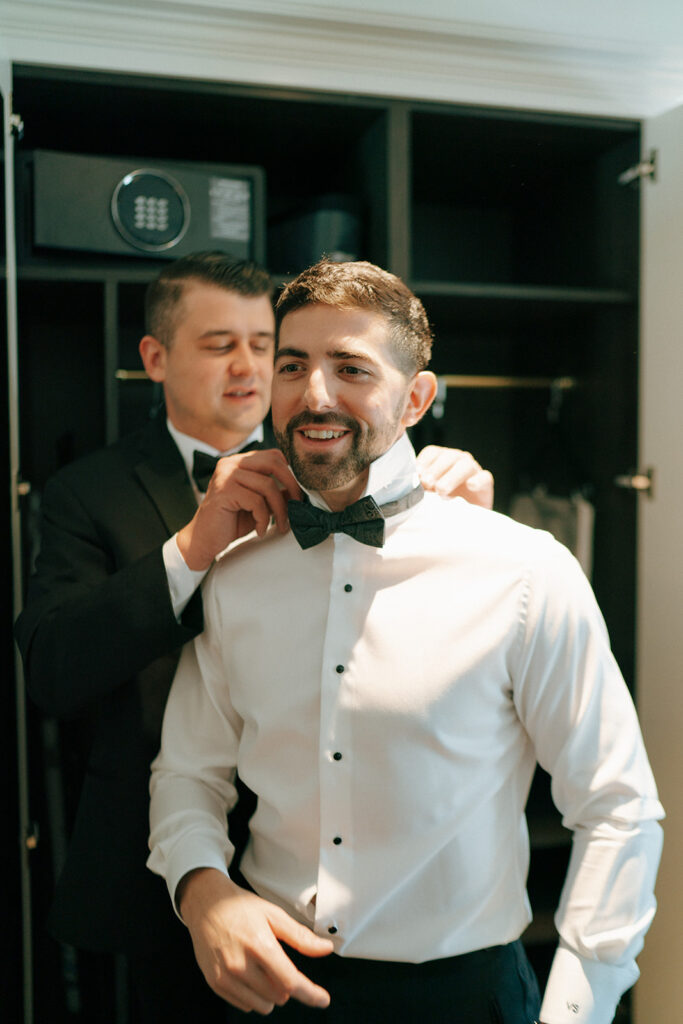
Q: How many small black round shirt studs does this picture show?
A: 5